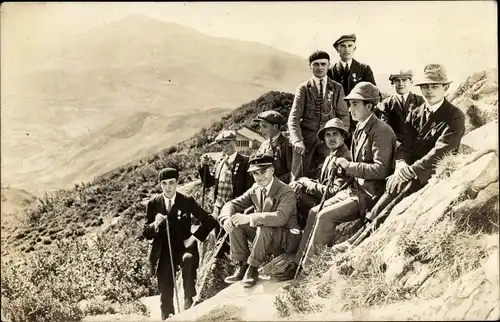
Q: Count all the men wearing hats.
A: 10